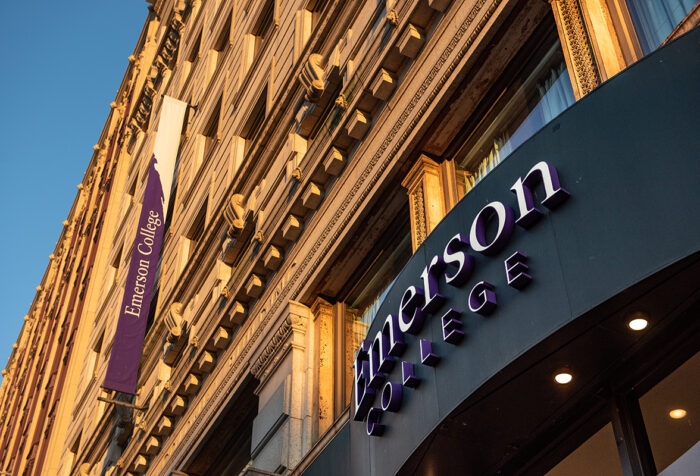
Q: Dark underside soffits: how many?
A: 1